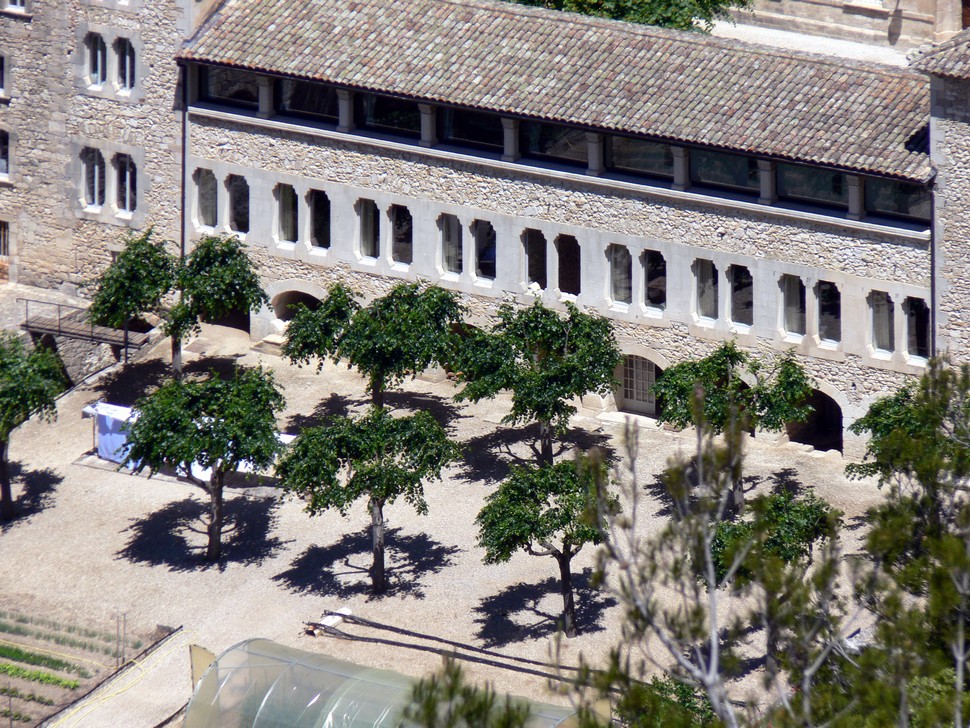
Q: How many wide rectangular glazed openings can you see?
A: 9